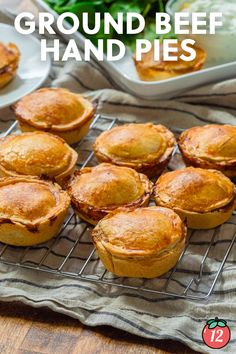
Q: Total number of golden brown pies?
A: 10